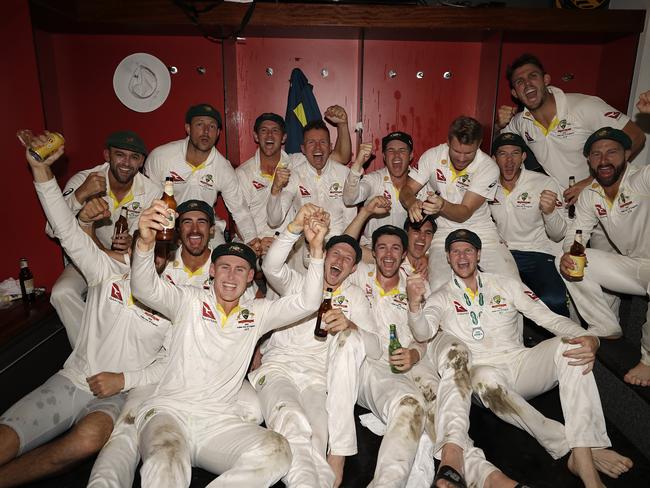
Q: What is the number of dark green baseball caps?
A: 12